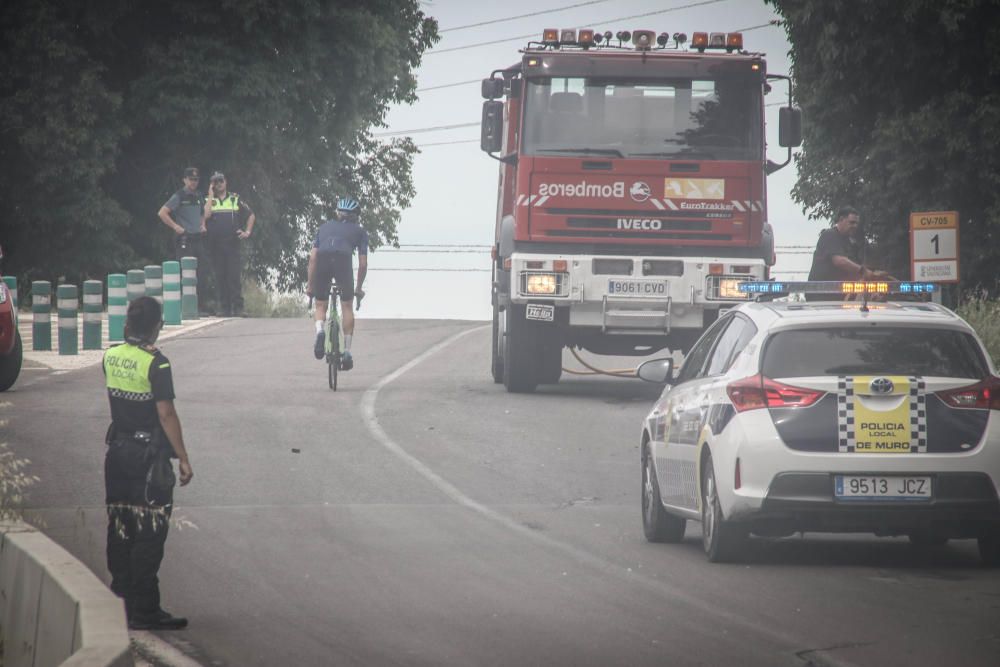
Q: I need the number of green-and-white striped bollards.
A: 9